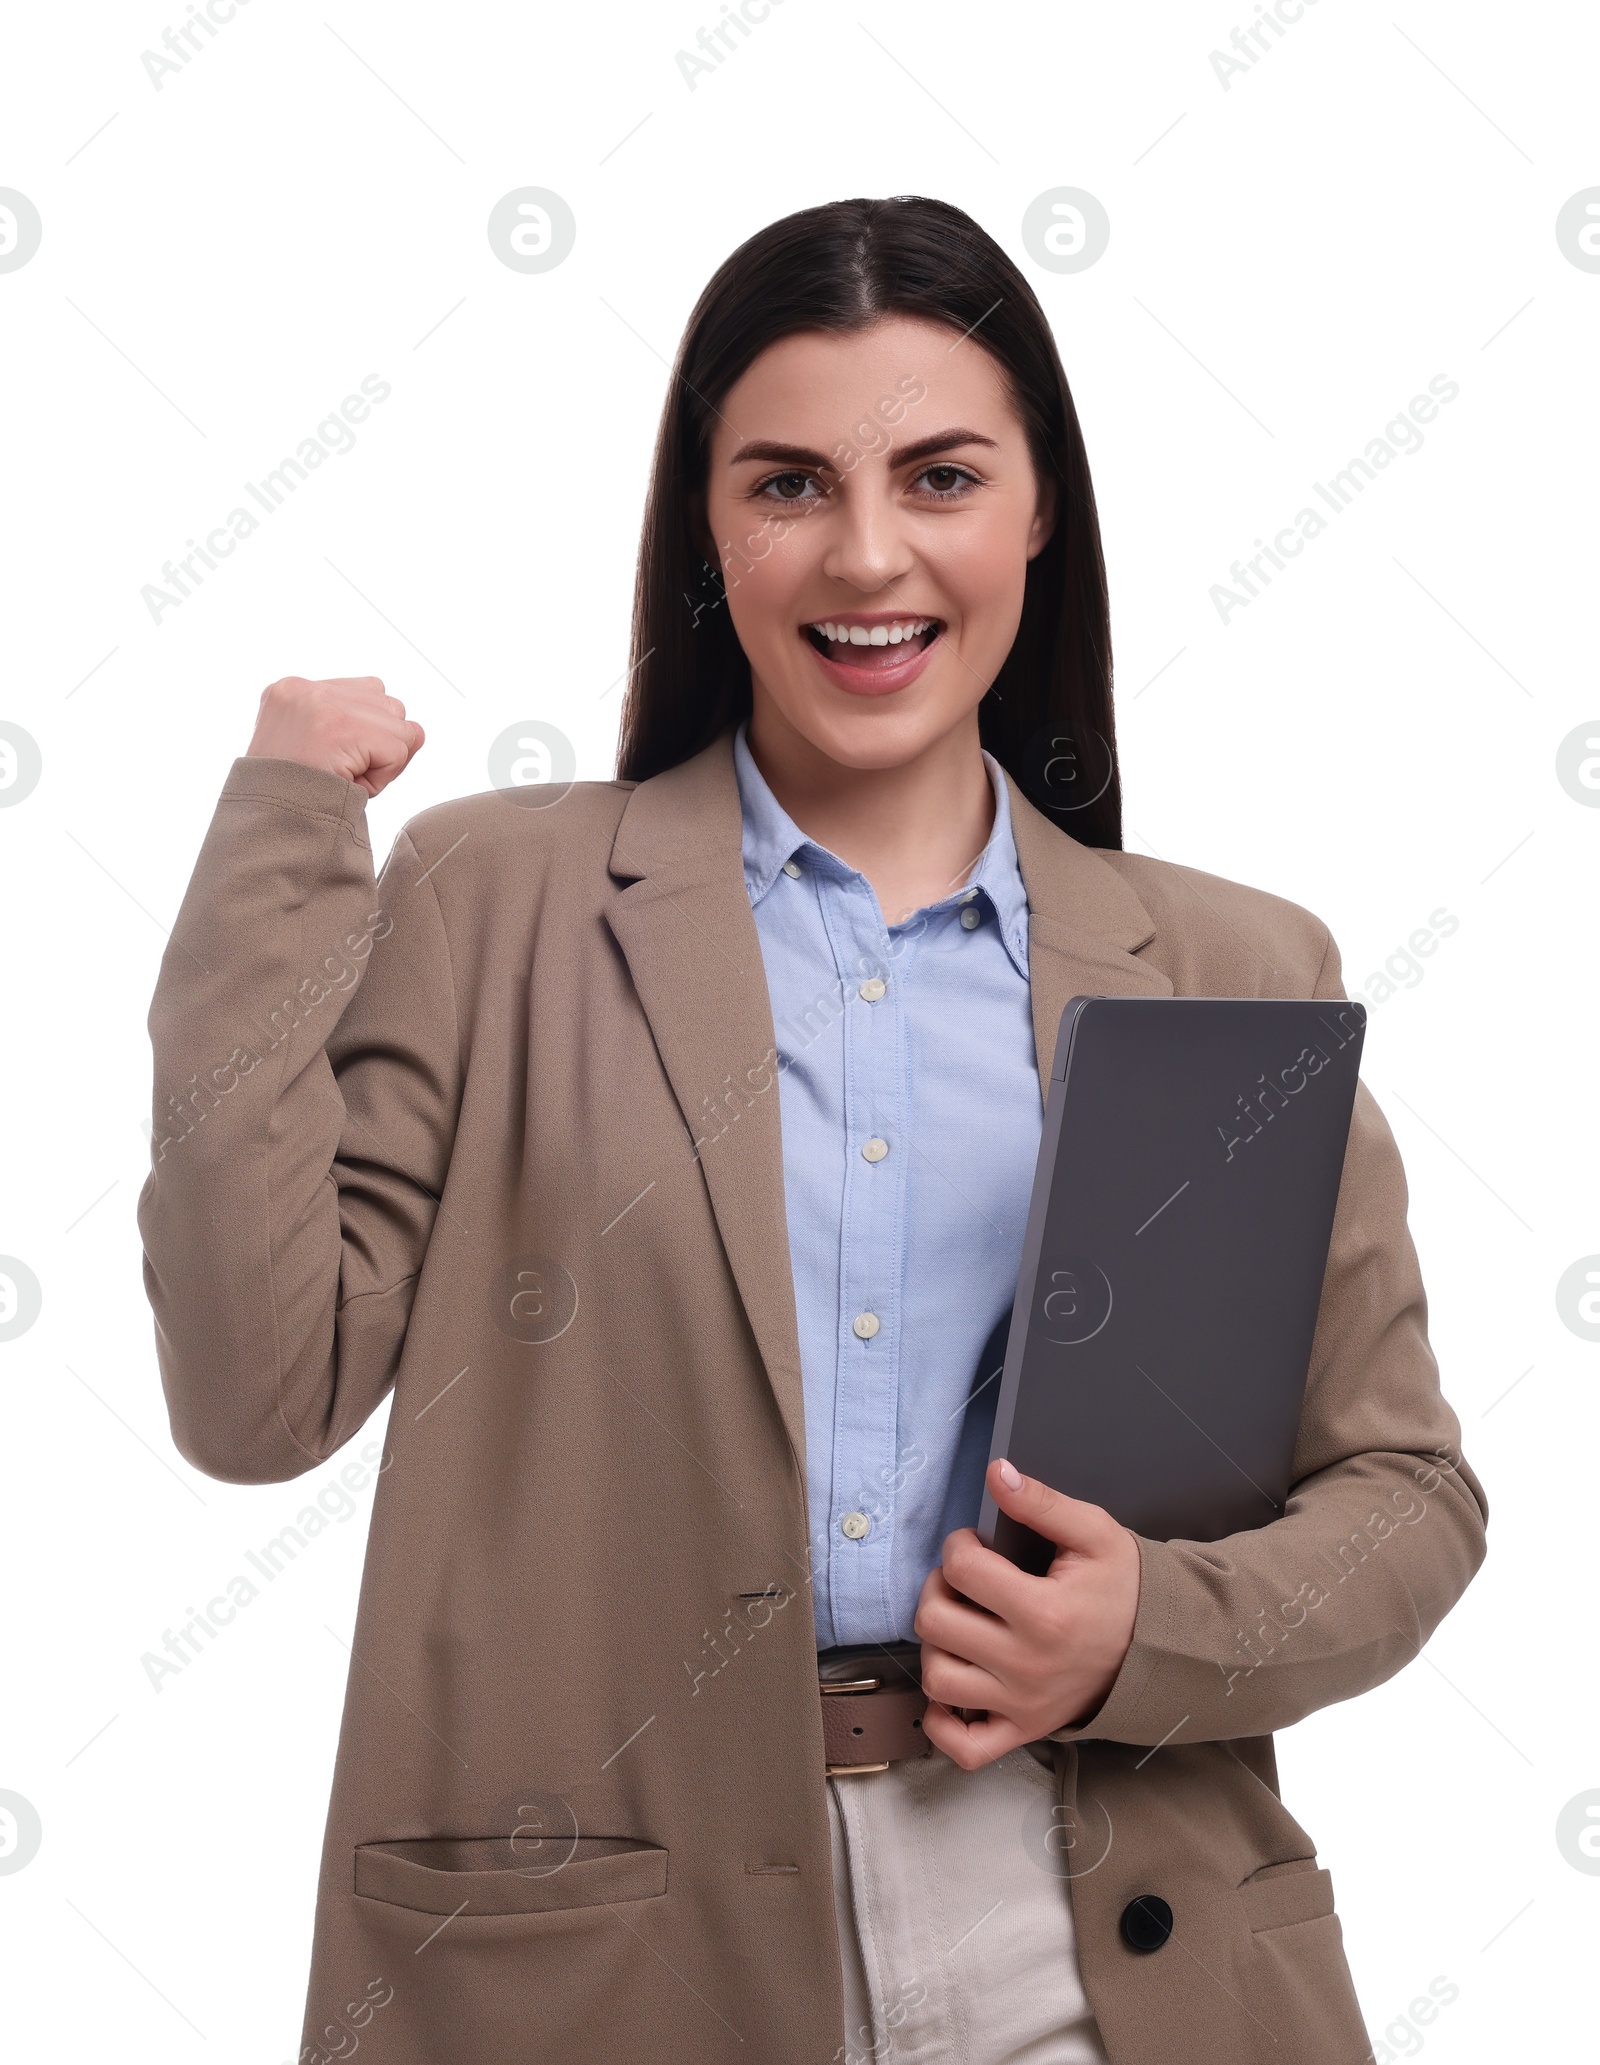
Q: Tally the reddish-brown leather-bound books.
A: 0